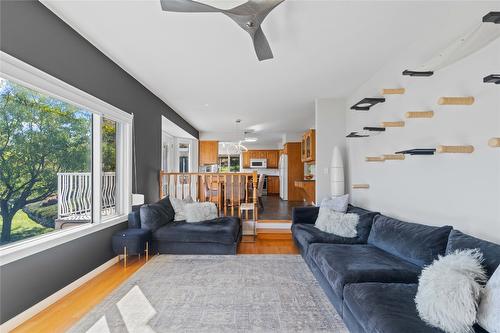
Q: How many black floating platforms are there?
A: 7